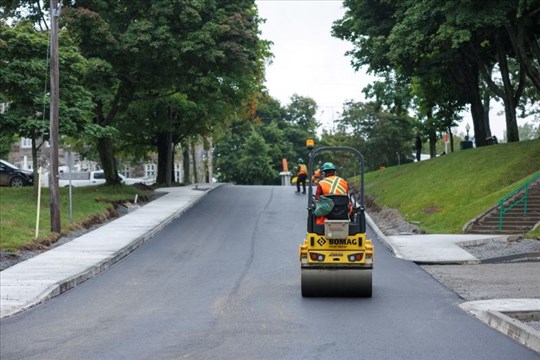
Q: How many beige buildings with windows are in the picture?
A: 1